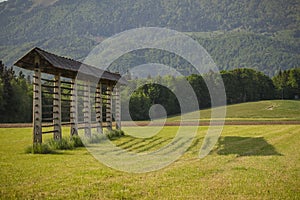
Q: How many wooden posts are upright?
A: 7